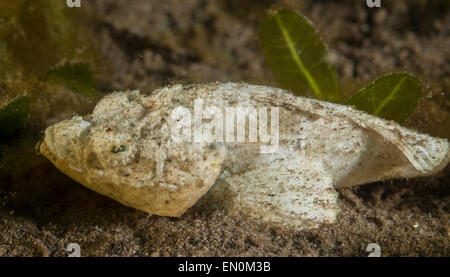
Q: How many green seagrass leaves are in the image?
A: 4